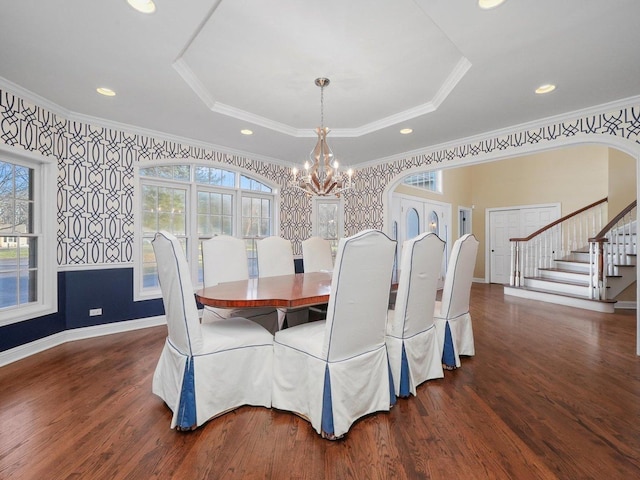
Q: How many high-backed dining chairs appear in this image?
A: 7